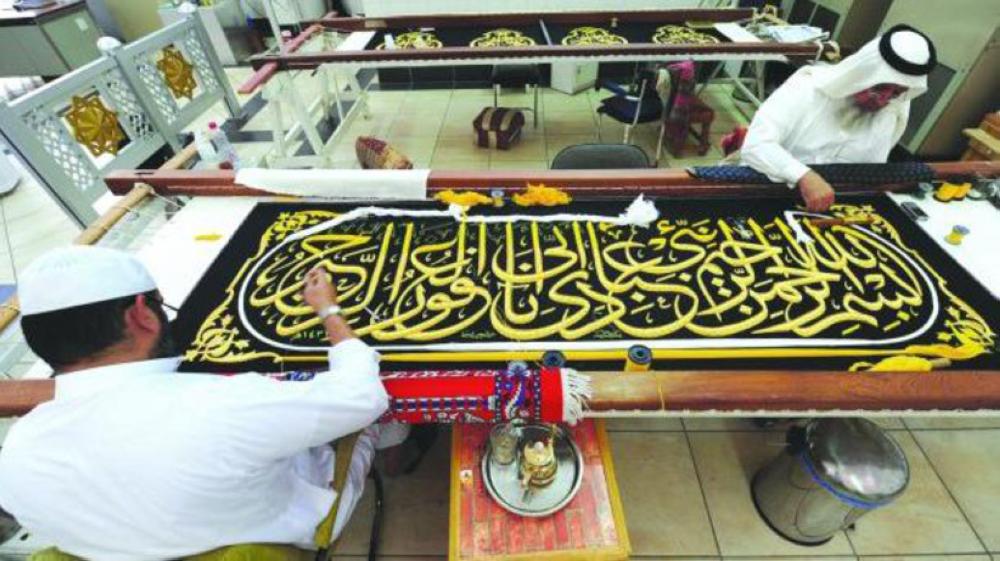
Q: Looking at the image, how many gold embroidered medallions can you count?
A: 4